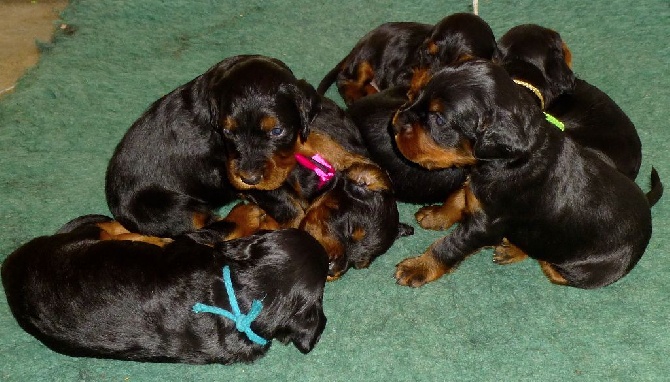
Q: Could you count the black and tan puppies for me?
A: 7